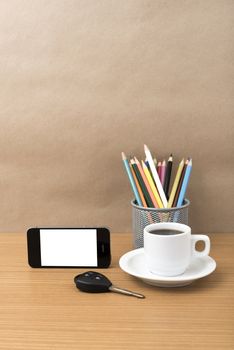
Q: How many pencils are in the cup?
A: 14